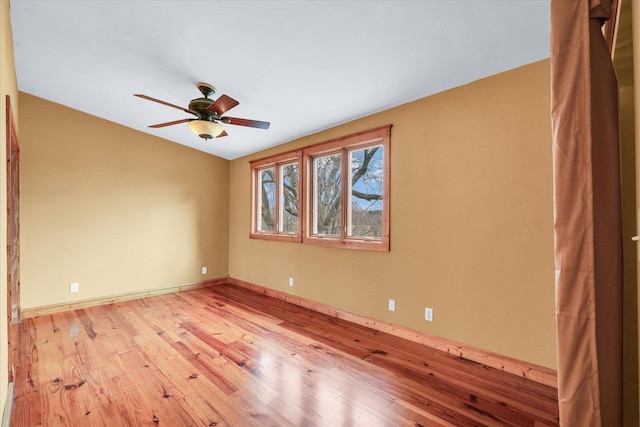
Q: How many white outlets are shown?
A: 5